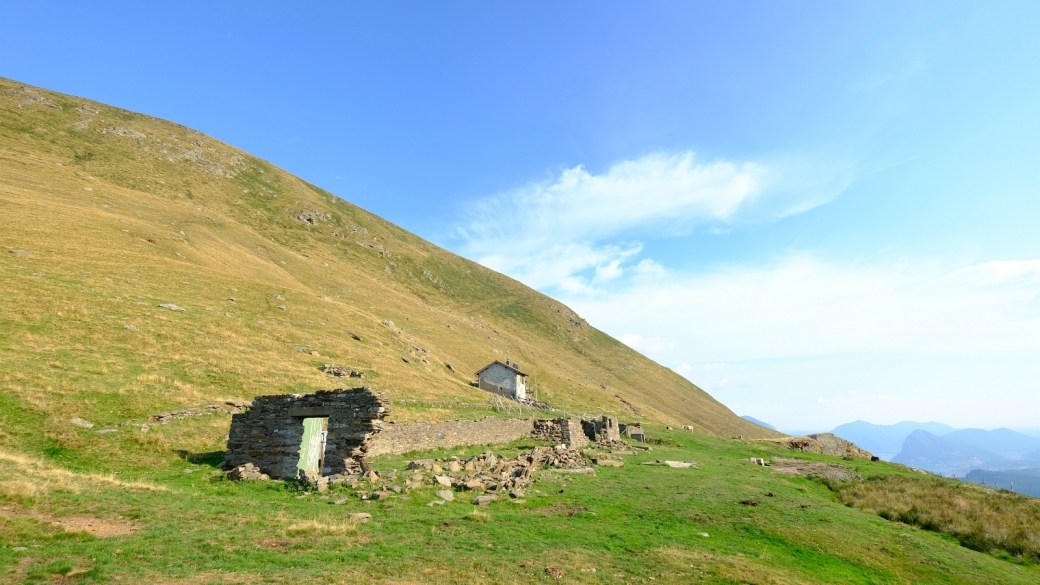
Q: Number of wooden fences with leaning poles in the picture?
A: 1